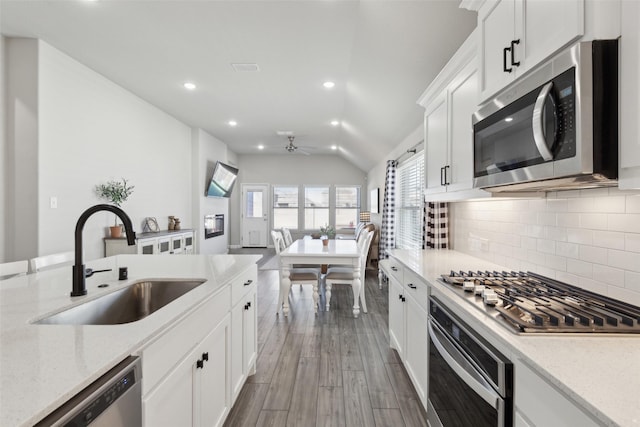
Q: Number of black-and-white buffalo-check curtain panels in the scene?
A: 2